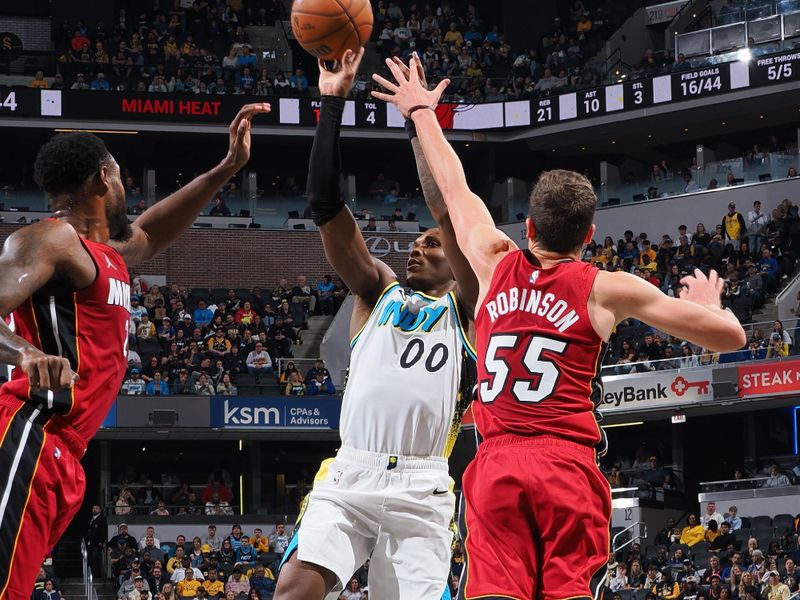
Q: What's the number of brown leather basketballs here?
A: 1